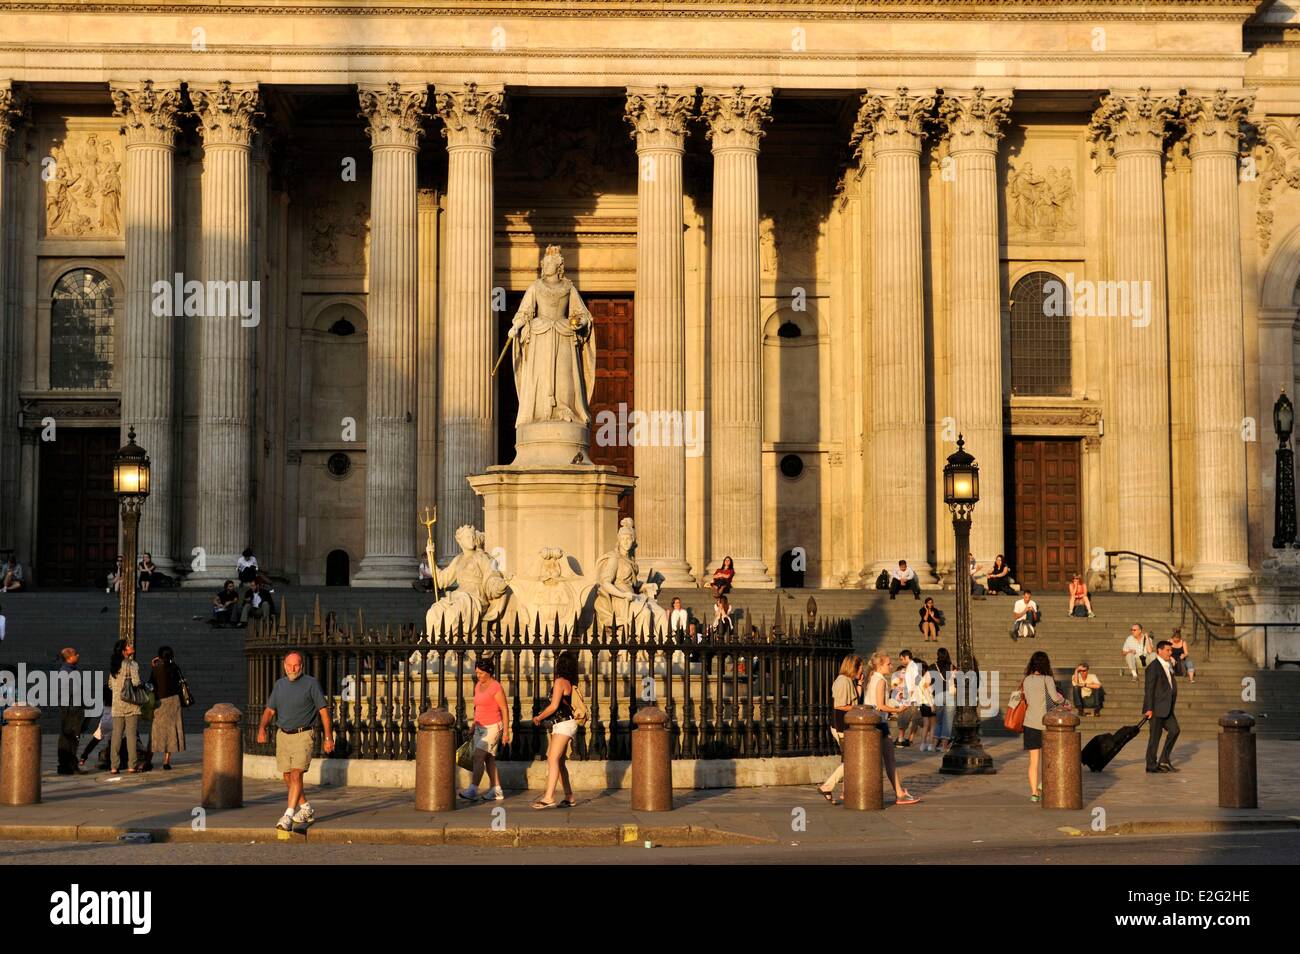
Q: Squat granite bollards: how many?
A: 7